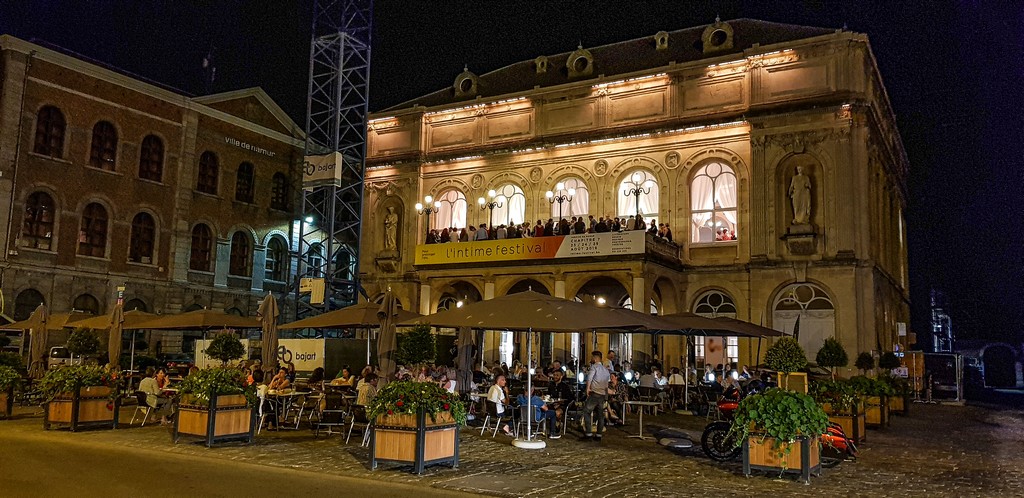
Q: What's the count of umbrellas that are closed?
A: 5